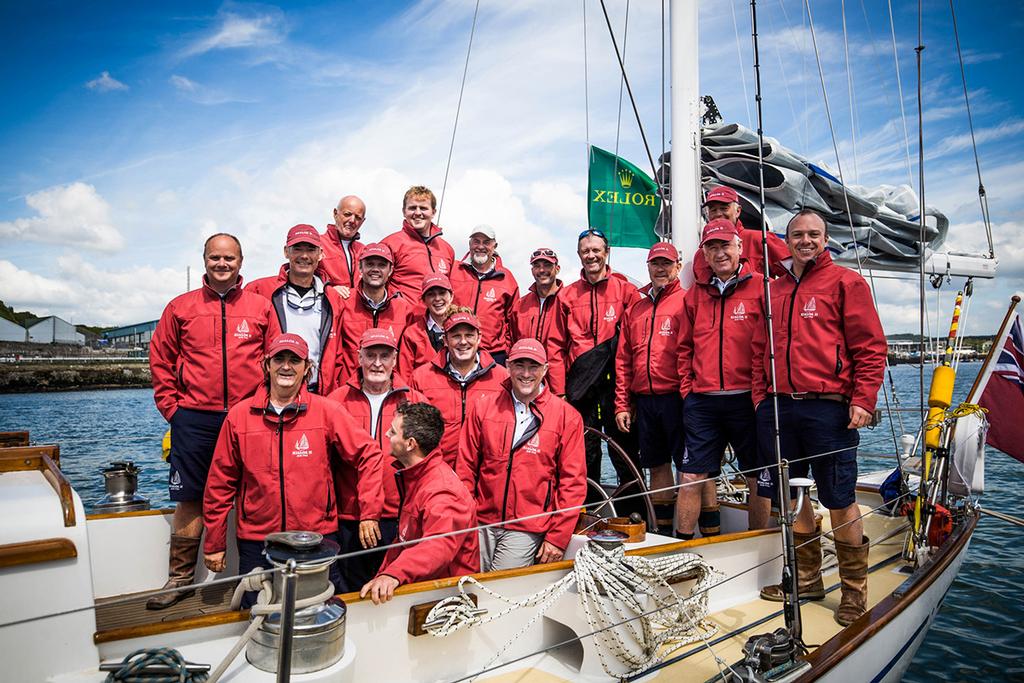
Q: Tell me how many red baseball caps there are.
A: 11